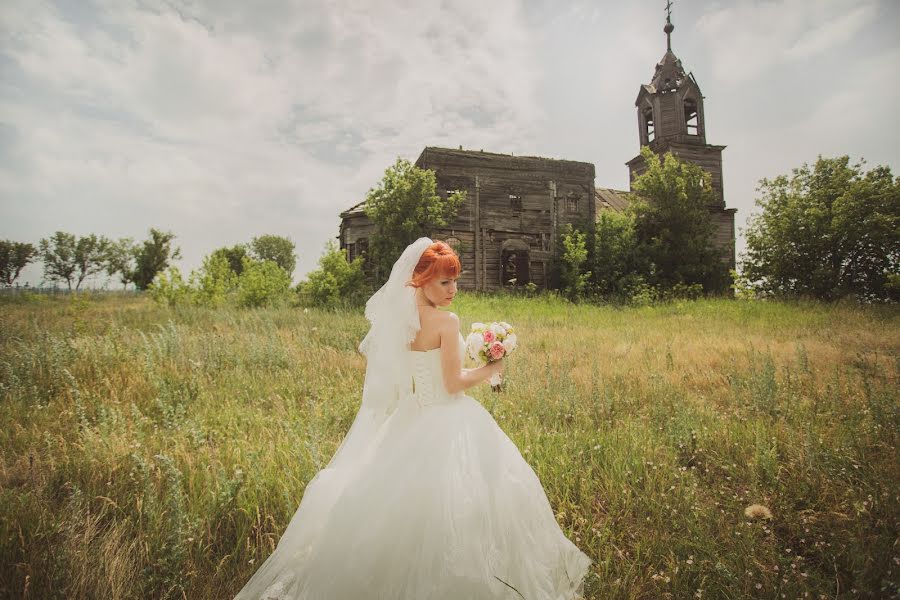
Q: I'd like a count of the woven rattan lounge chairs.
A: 0